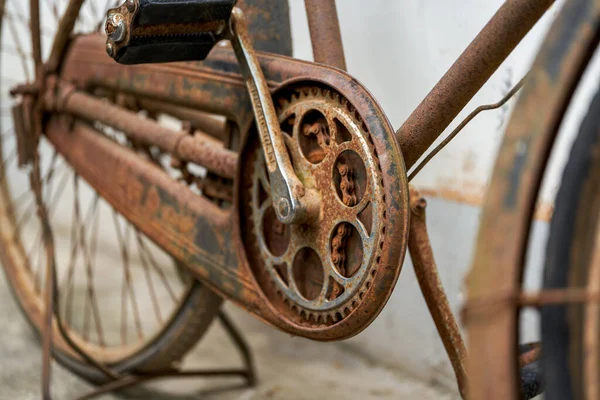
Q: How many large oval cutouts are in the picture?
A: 5